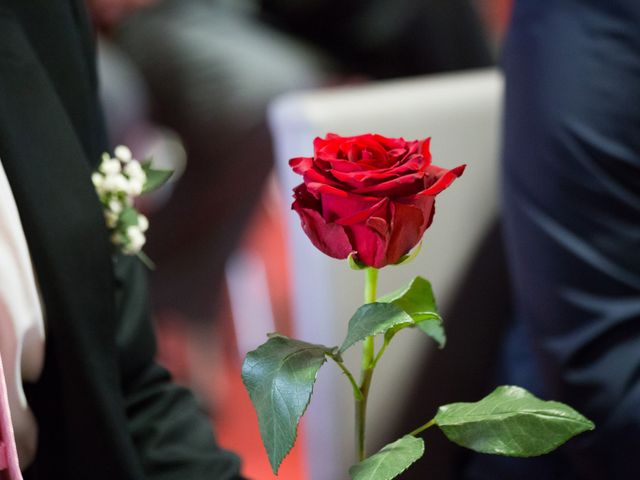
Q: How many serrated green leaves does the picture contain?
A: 5